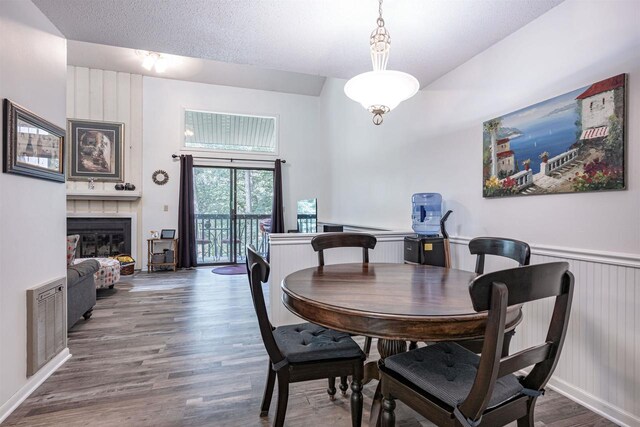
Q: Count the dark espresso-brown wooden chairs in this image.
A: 4